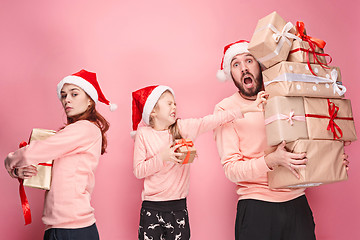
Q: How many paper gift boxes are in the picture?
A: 8